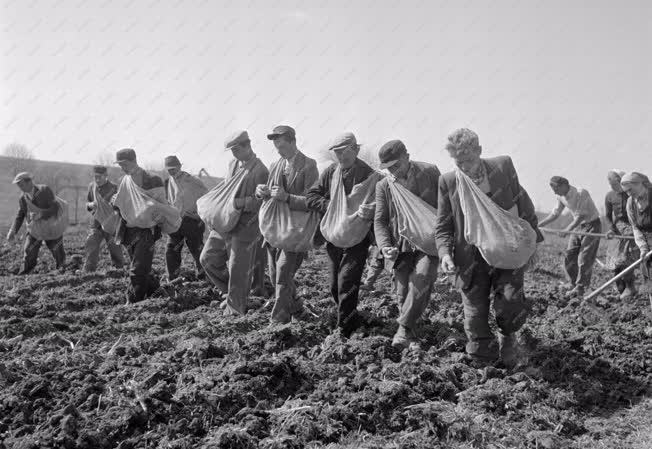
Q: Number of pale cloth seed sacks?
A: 9